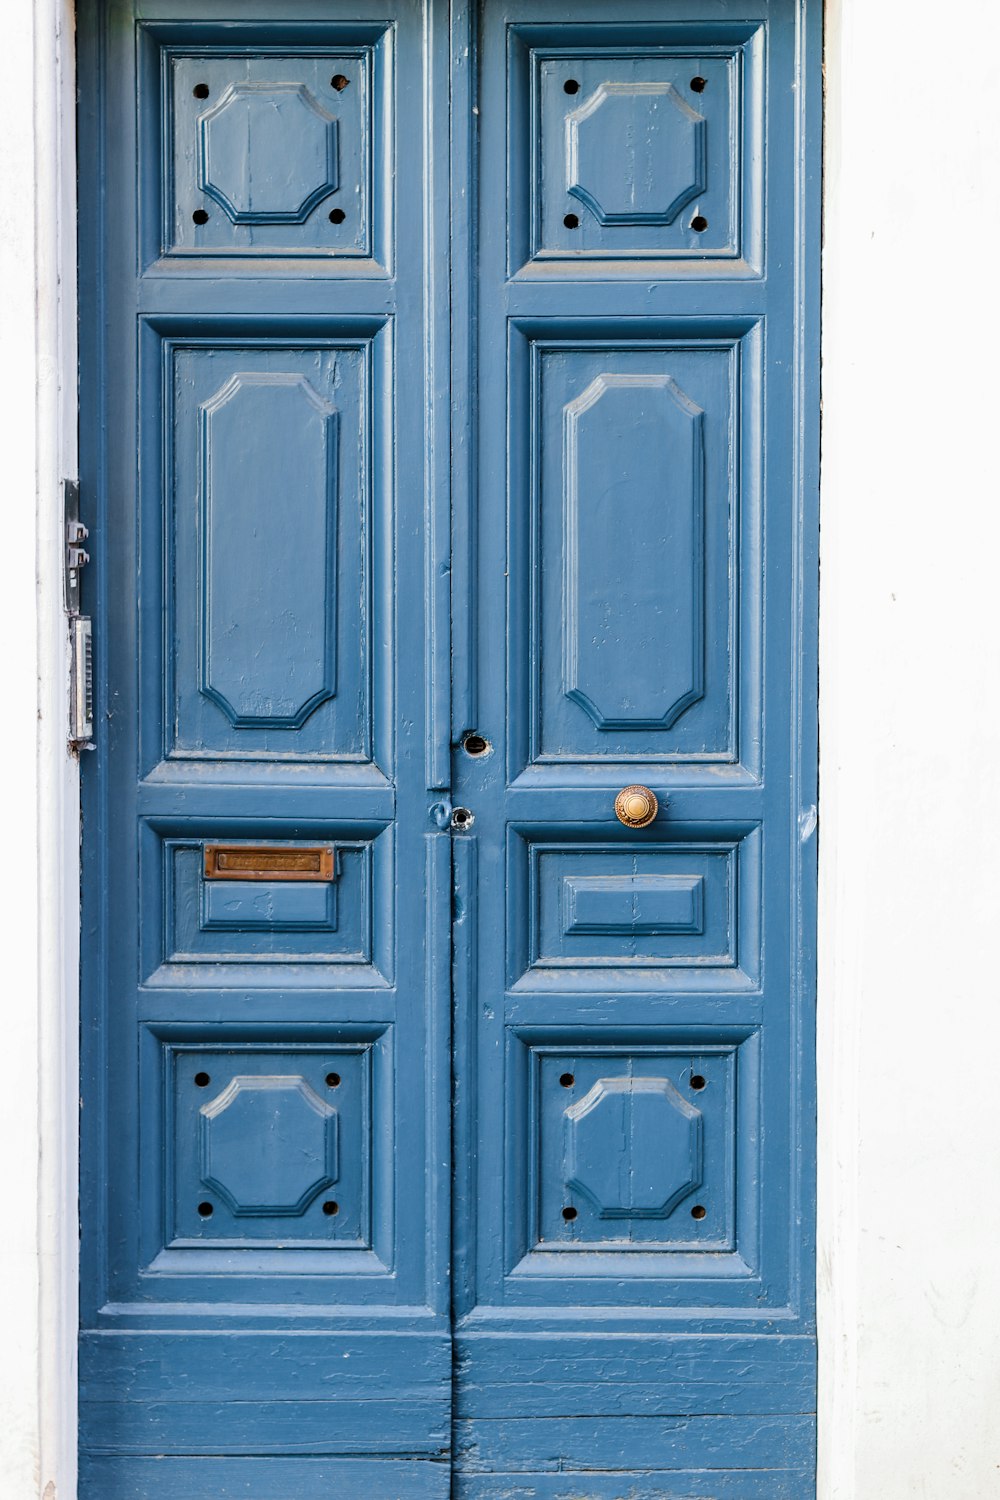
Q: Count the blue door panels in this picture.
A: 8